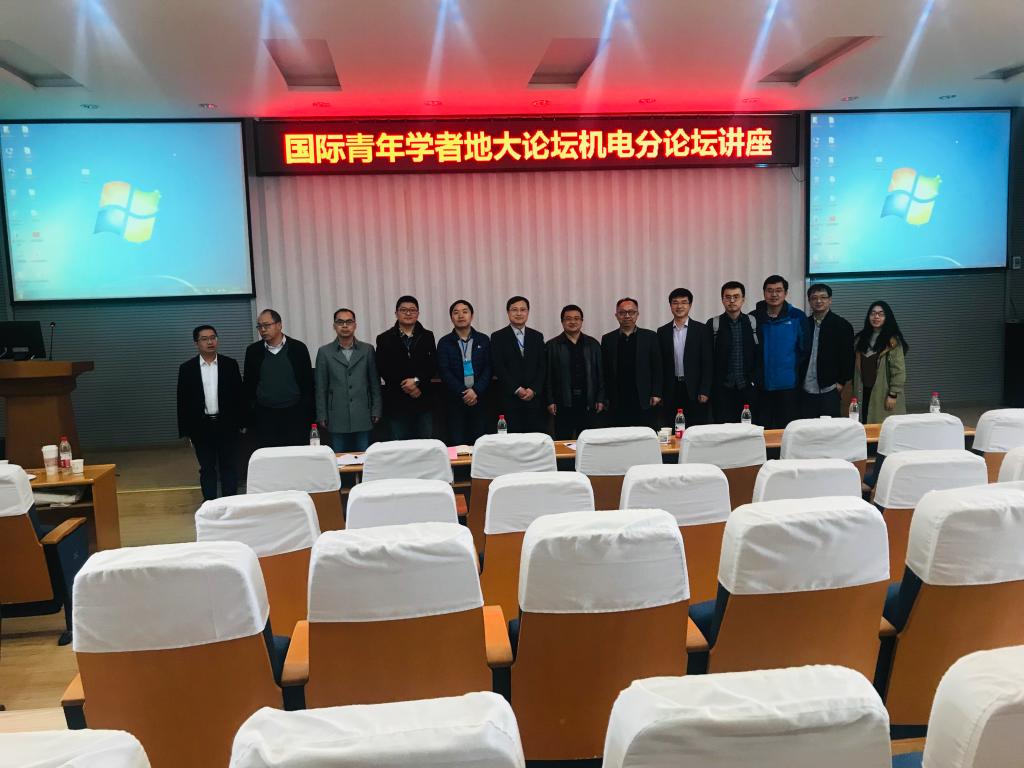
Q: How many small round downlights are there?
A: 9